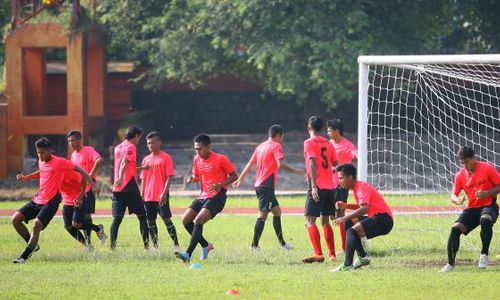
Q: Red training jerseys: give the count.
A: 11